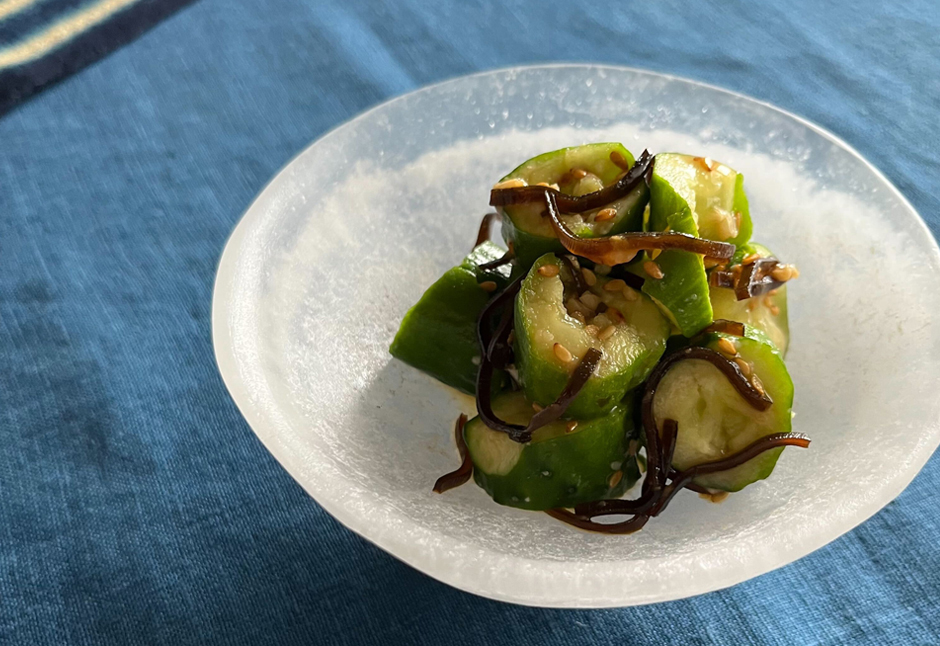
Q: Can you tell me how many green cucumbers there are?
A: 7